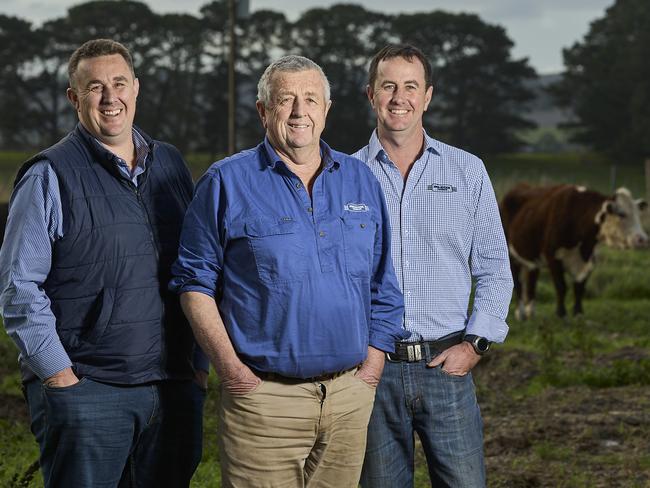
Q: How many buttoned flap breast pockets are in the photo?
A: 2